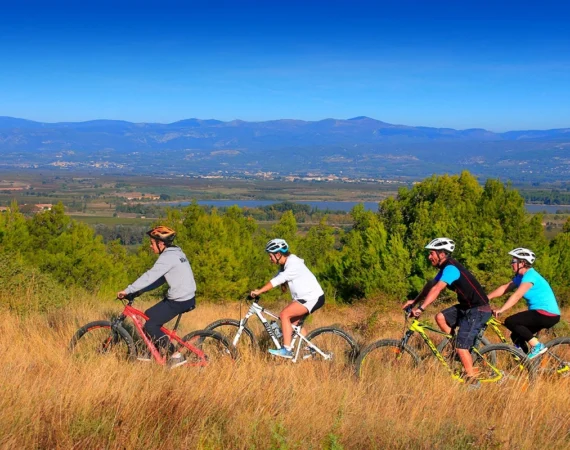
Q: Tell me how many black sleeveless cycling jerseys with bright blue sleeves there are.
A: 1